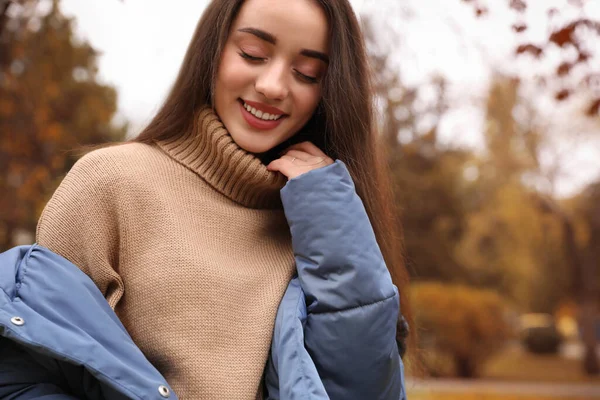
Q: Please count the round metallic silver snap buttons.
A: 2